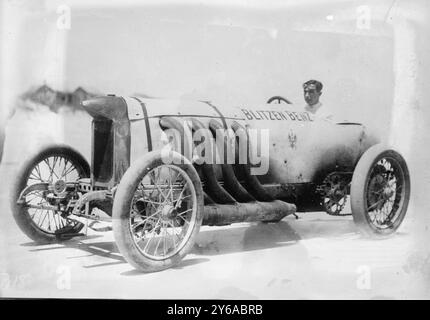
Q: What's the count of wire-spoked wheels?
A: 3